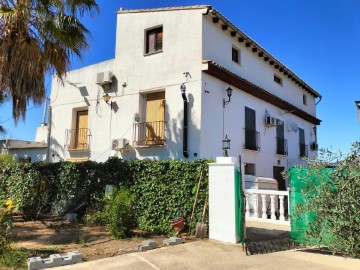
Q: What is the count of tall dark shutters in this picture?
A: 3